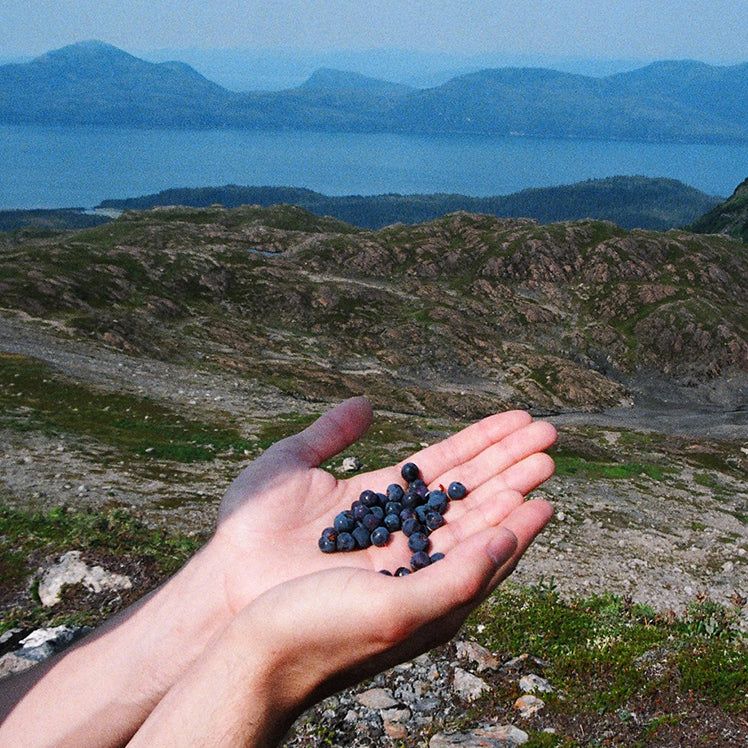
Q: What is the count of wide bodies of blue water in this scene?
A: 1